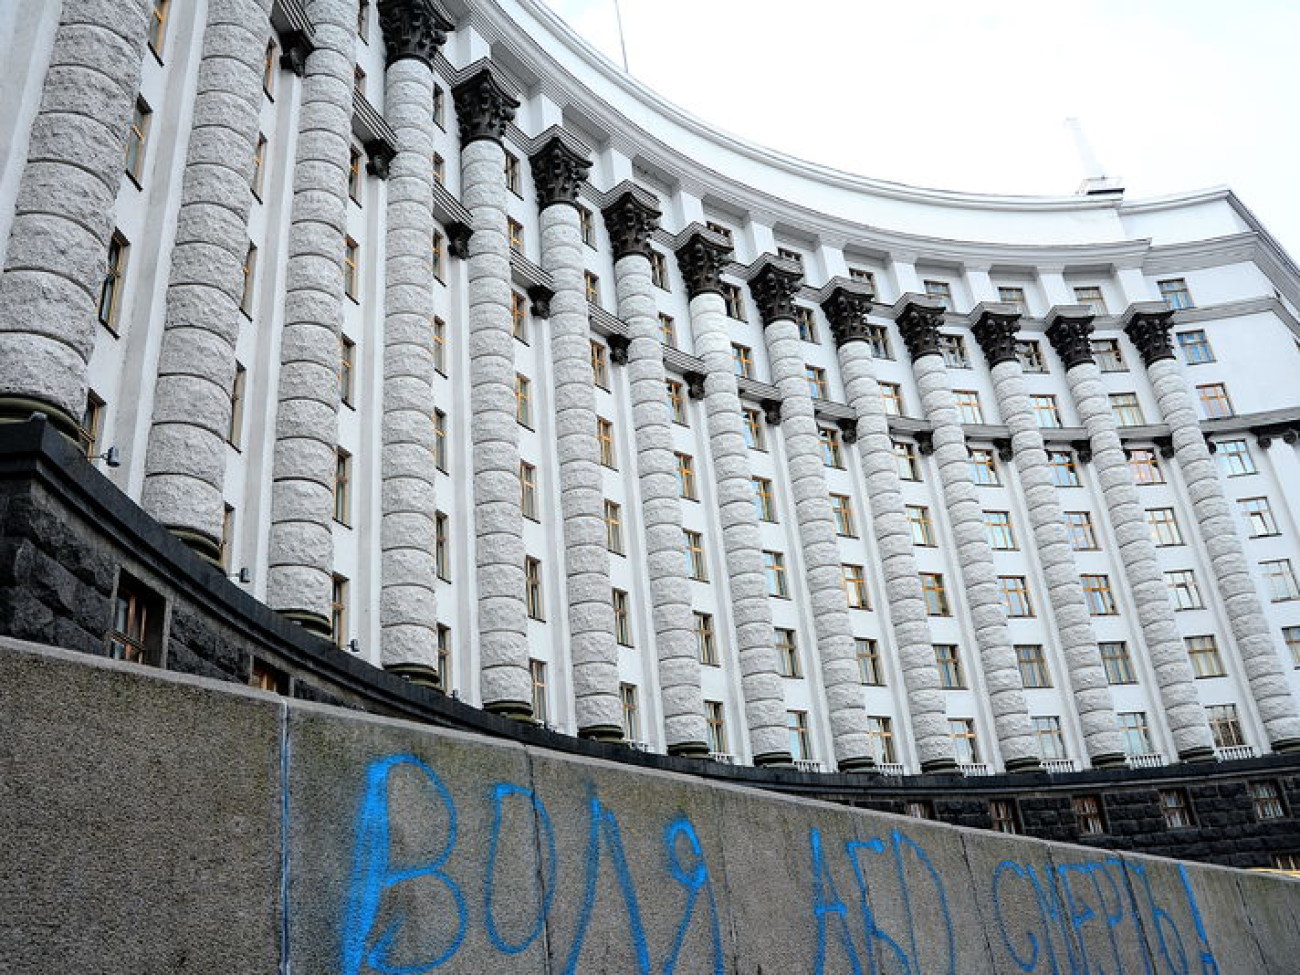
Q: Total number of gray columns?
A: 14